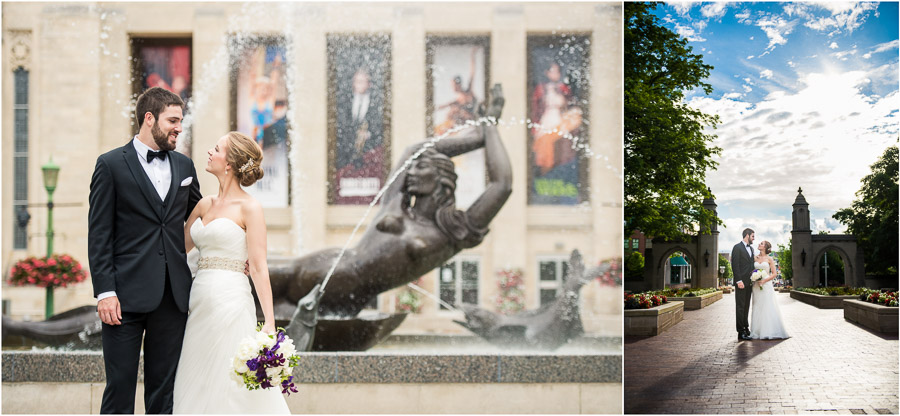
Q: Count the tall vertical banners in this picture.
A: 5